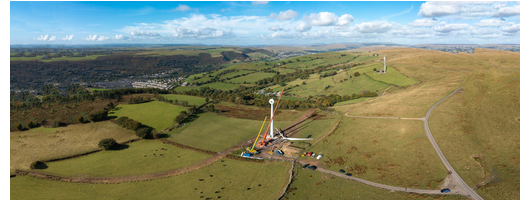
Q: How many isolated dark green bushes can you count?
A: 2